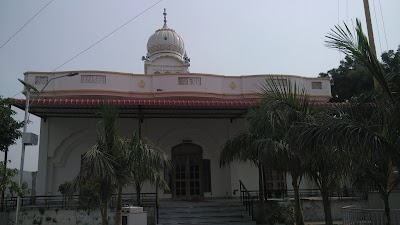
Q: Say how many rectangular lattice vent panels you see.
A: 5